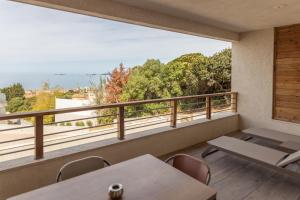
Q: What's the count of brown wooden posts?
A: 5